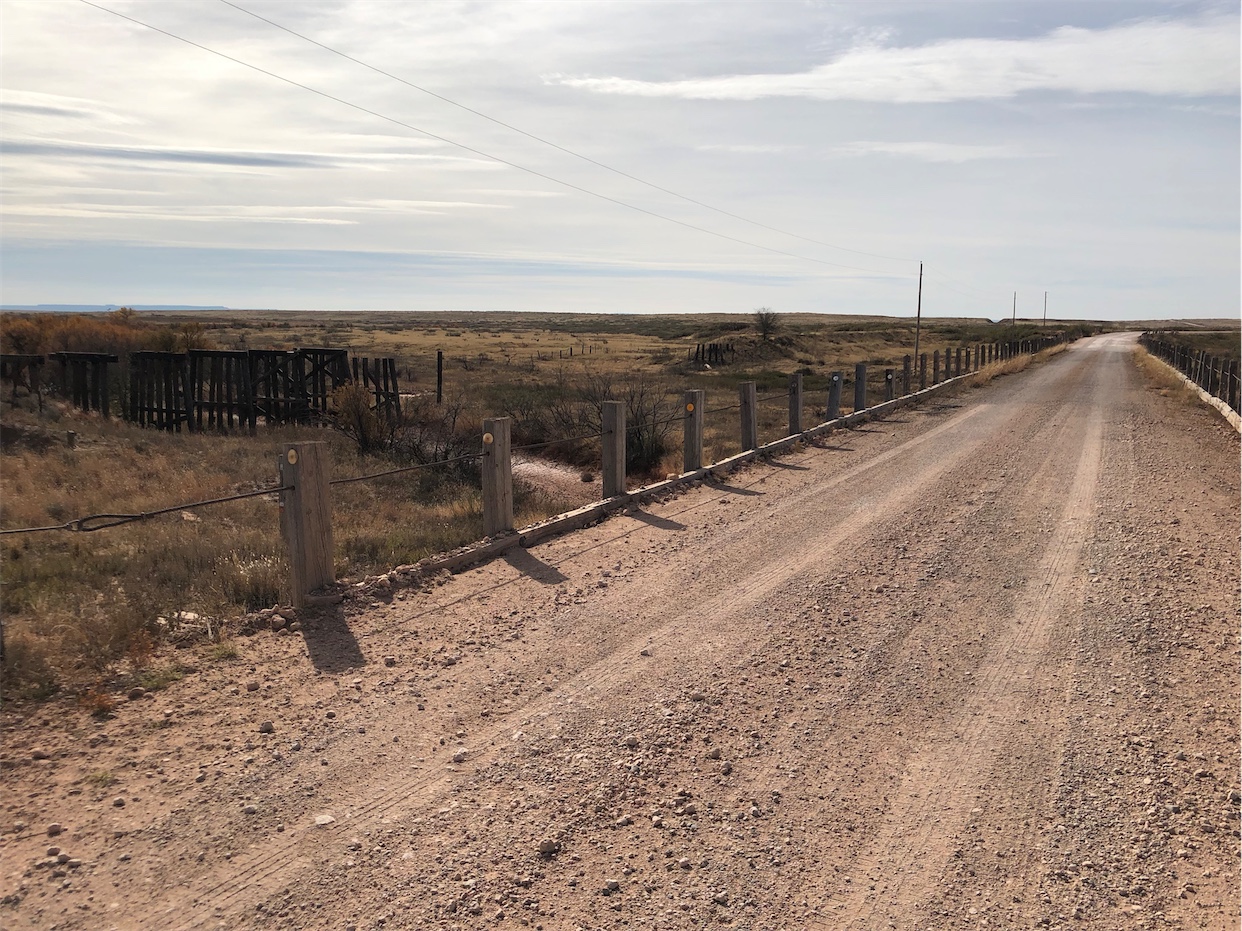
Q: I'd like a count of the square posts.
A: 9